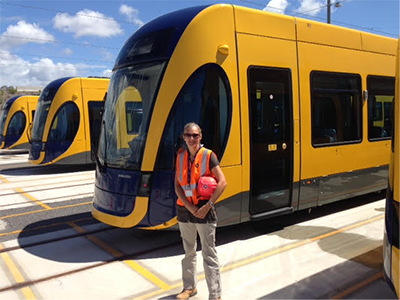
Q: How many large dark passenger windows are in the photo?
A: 2